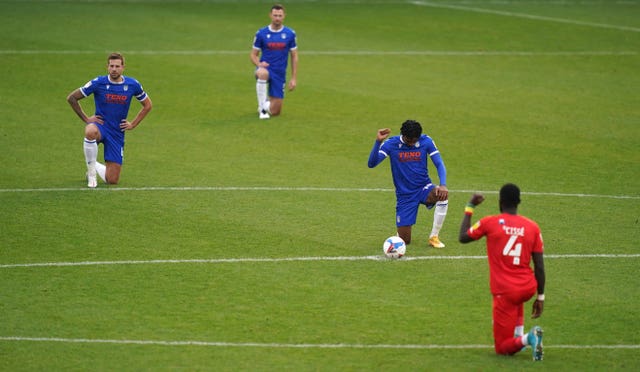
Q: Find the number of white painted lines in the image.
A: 5